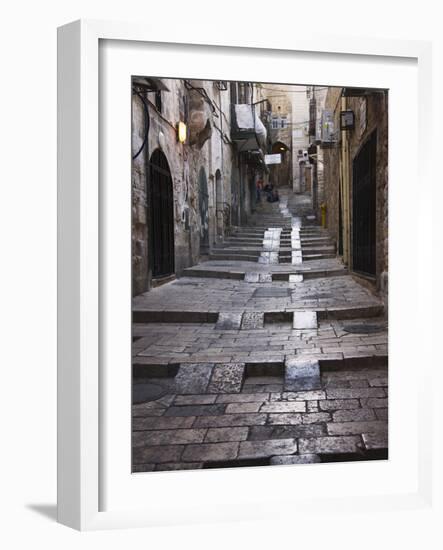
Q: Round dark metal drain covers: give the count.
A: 2